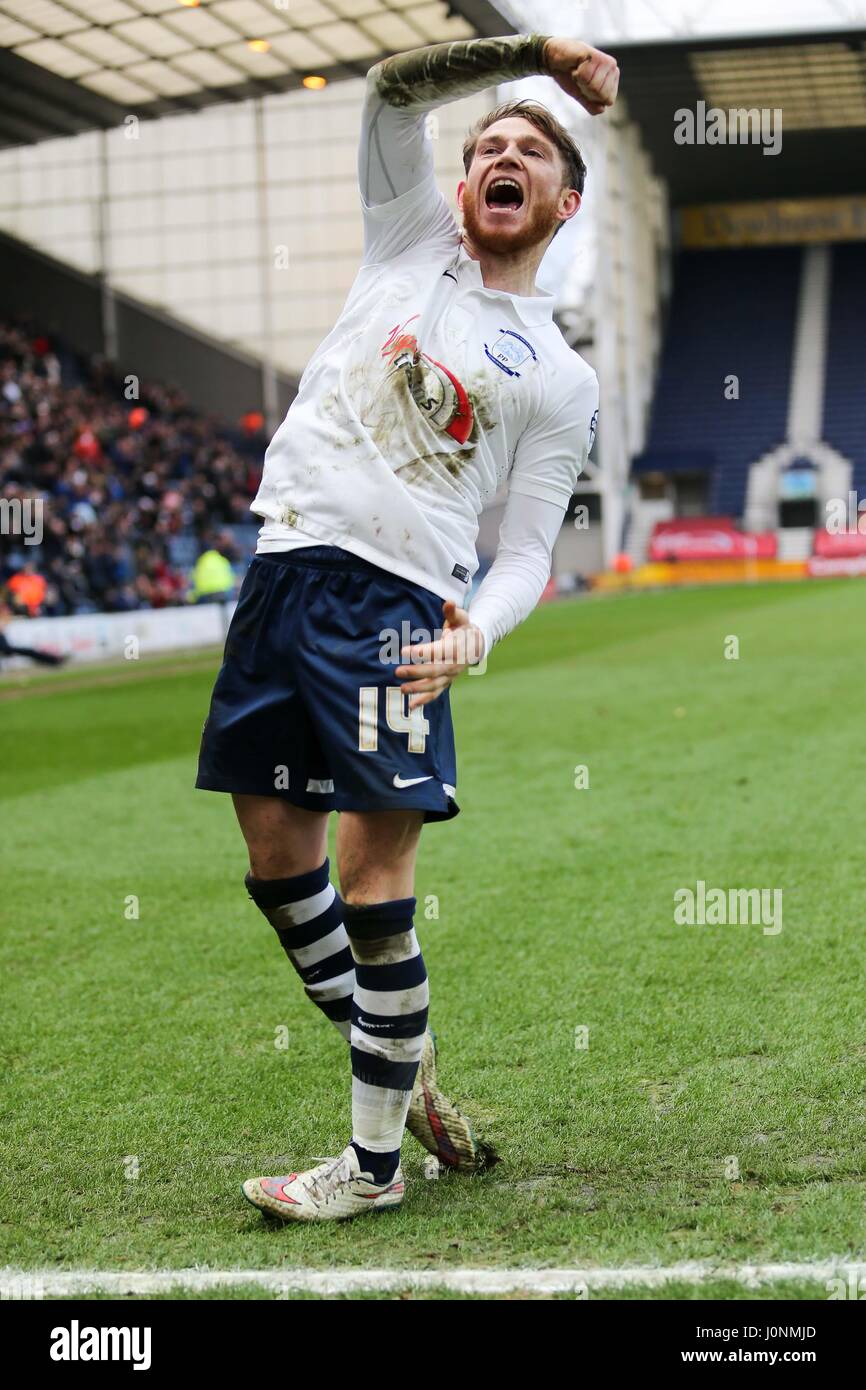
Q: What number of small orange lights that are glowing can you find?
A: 3